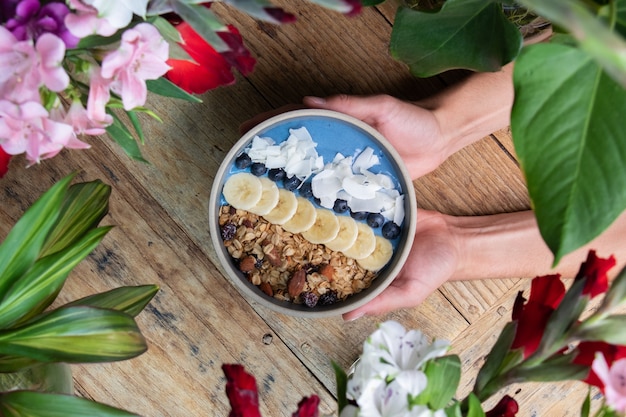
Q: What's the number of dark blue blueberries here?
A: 10